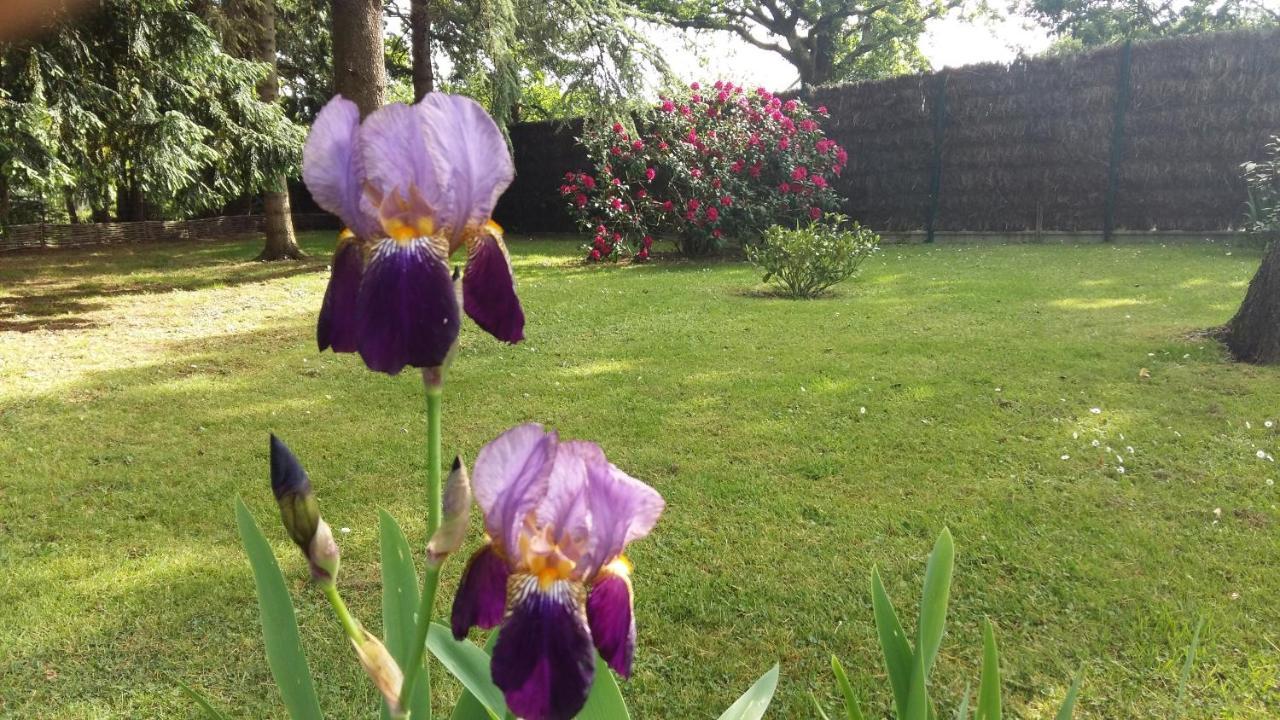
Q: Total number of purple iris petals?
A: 12